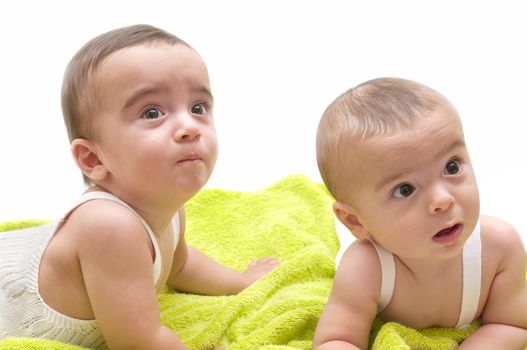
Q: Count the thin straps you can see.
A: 4